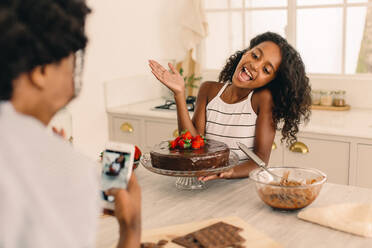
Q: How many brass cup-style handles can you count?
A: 4